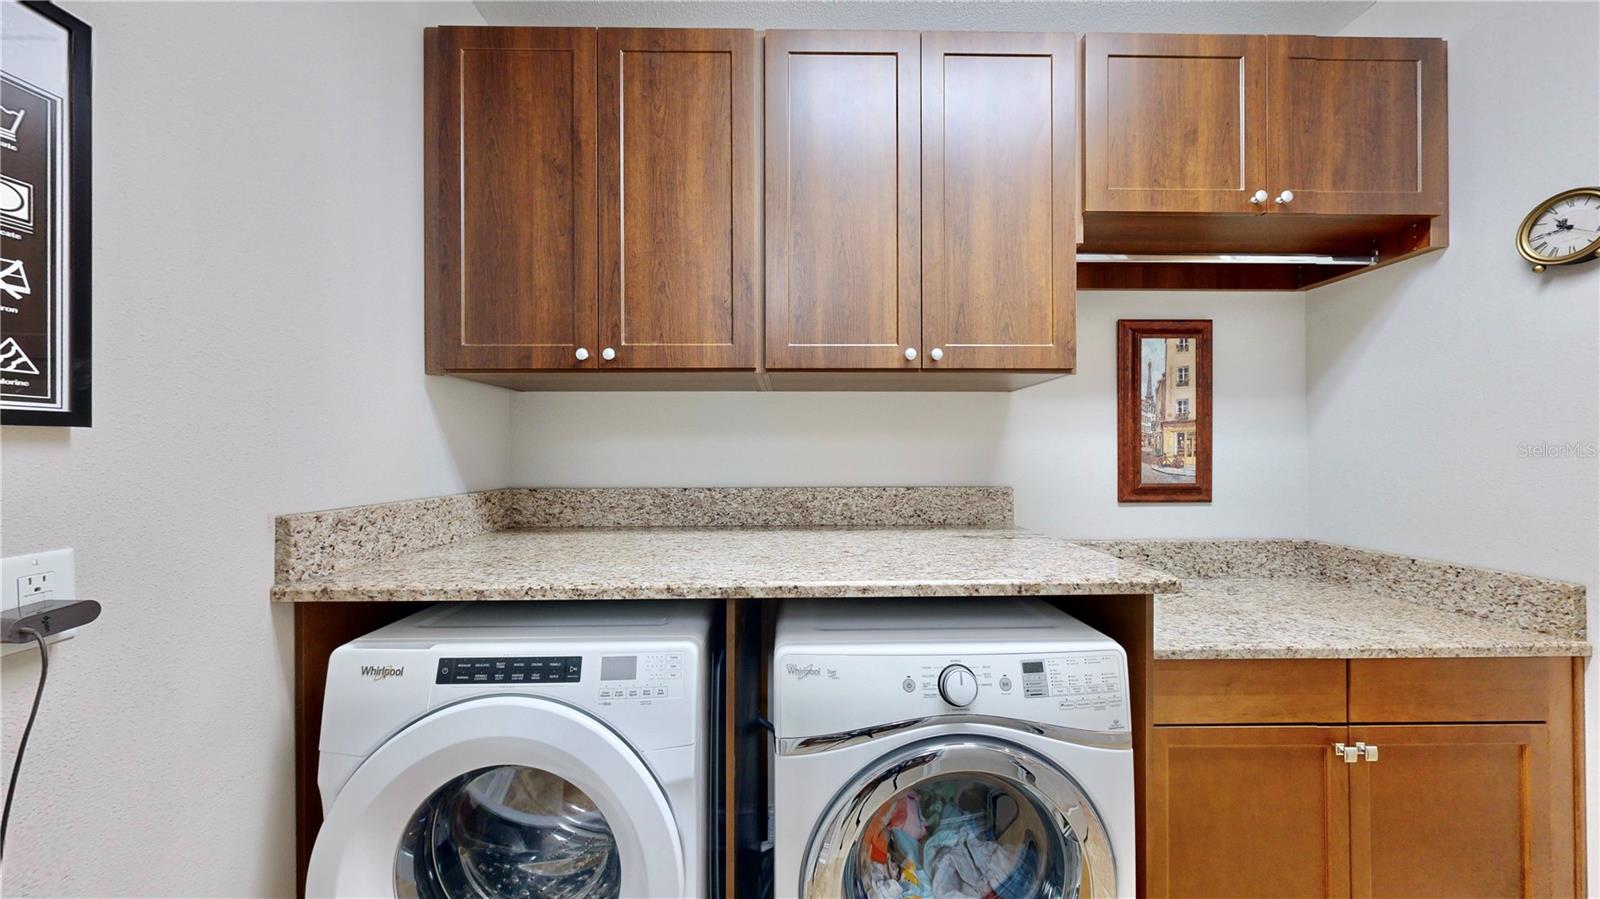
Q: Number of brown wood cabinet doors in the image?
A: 8